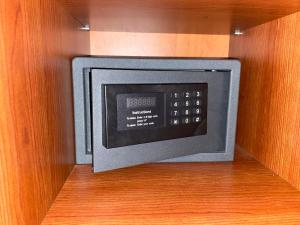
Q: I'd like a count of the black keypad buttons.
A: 12